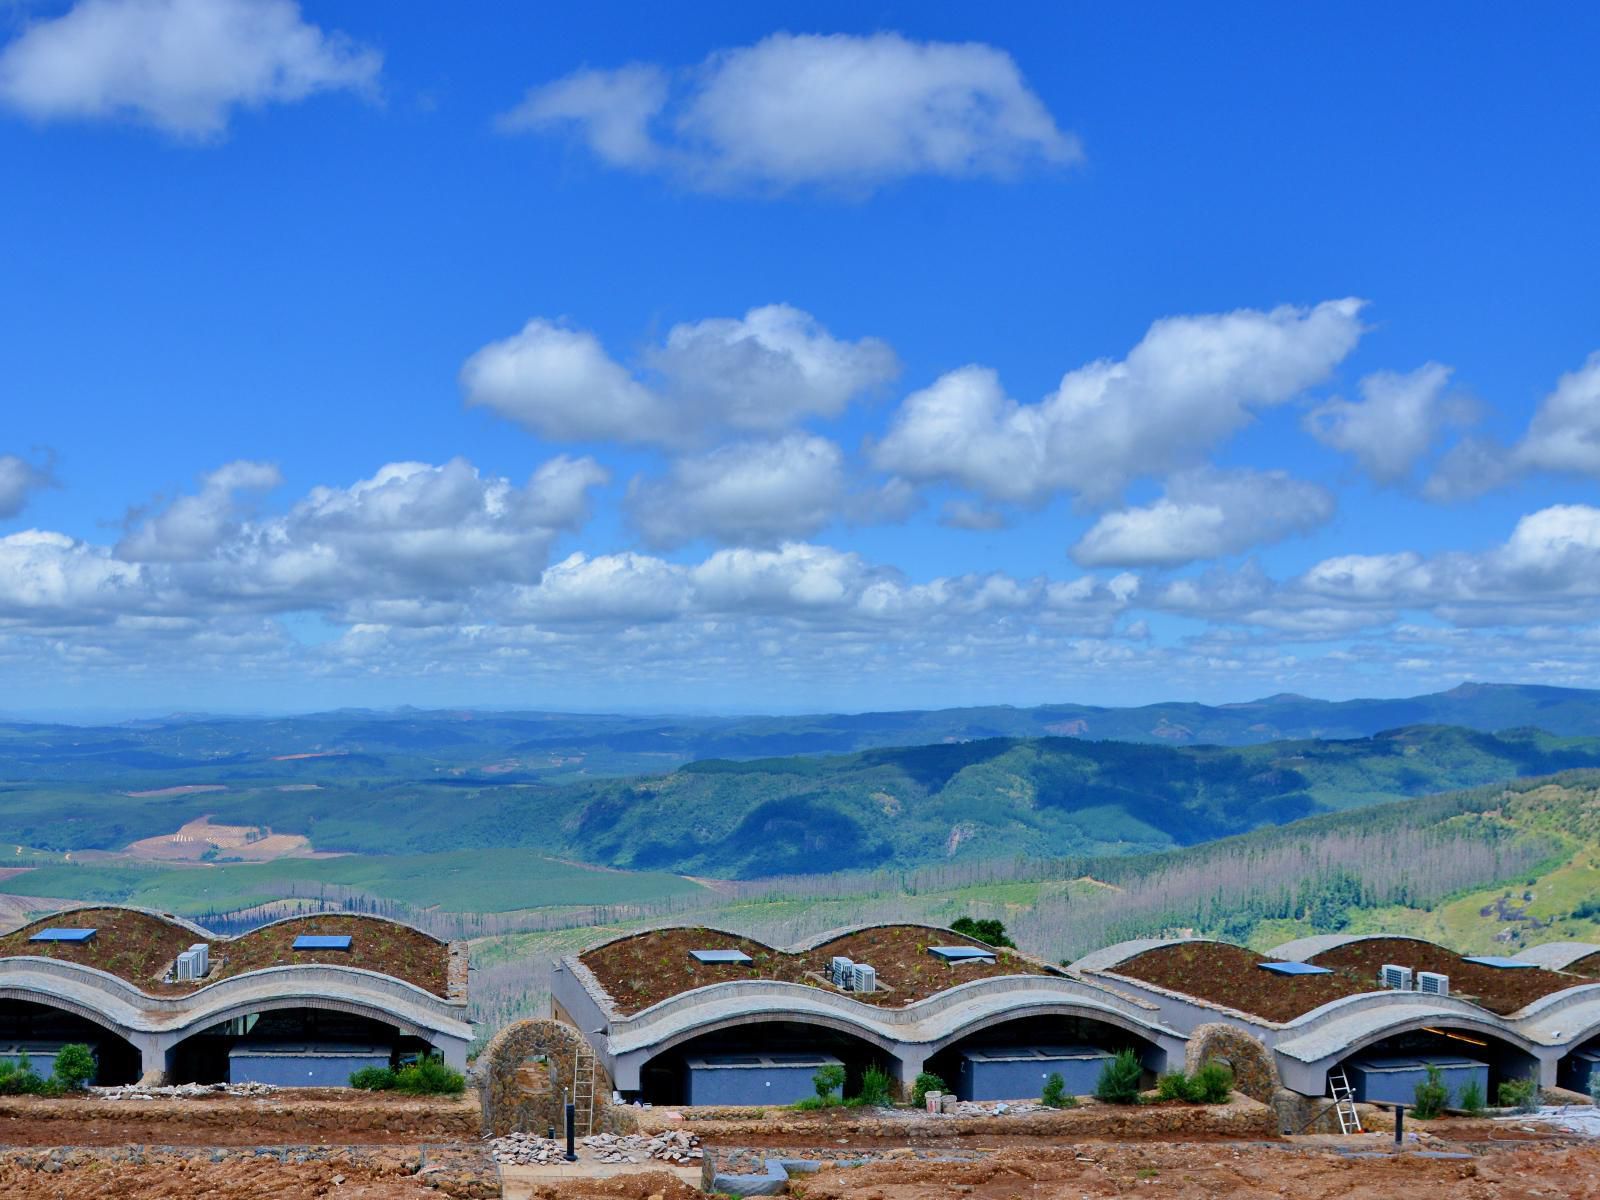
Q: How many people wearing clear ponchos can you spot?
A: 0